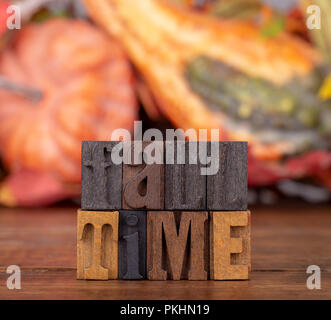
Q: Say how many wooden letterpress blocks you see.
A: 8